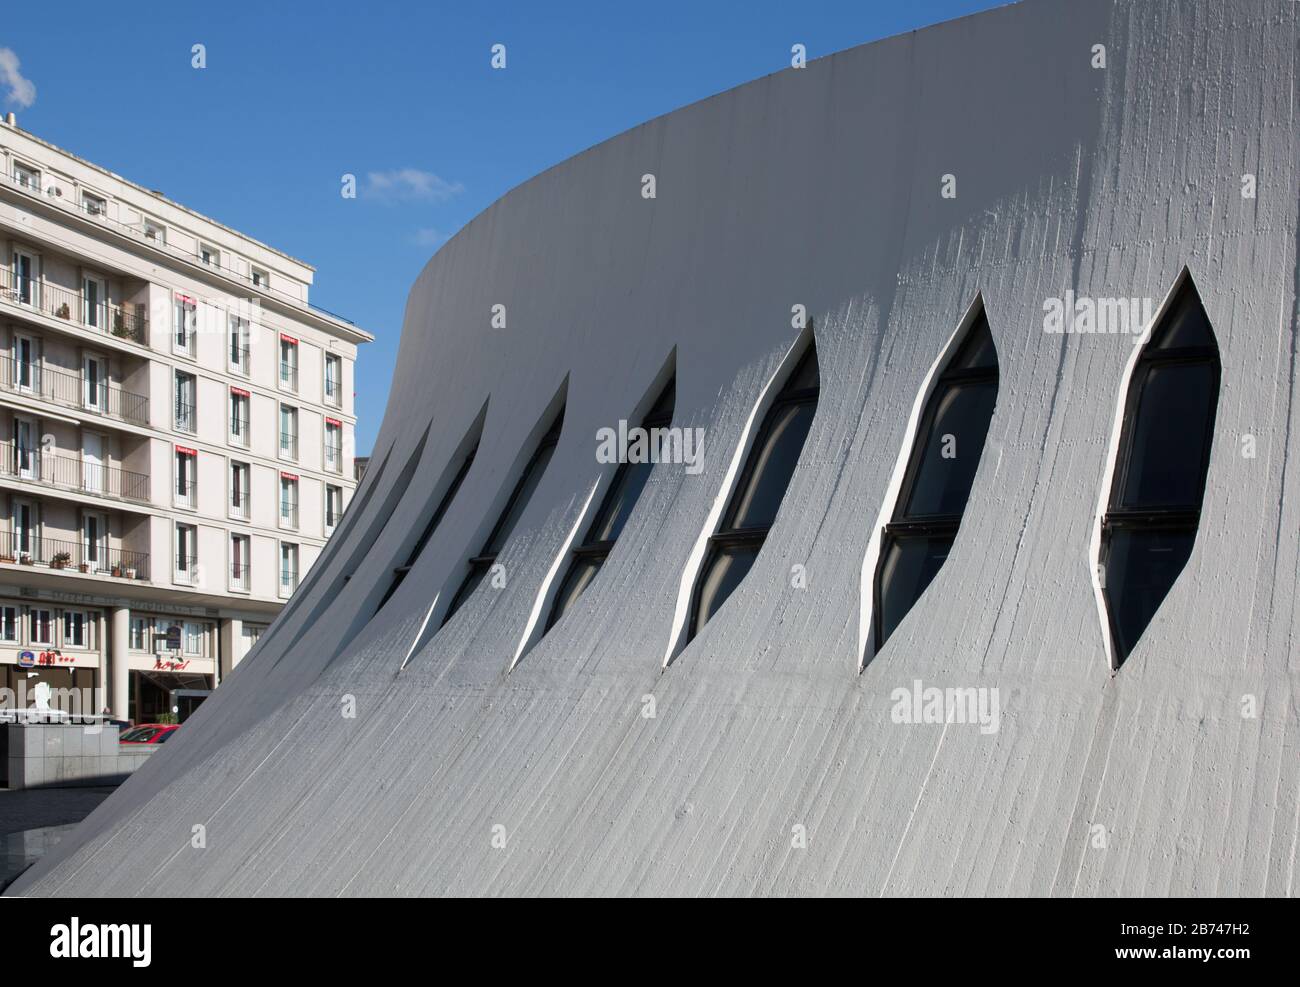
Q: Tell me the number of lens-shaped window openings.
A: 8